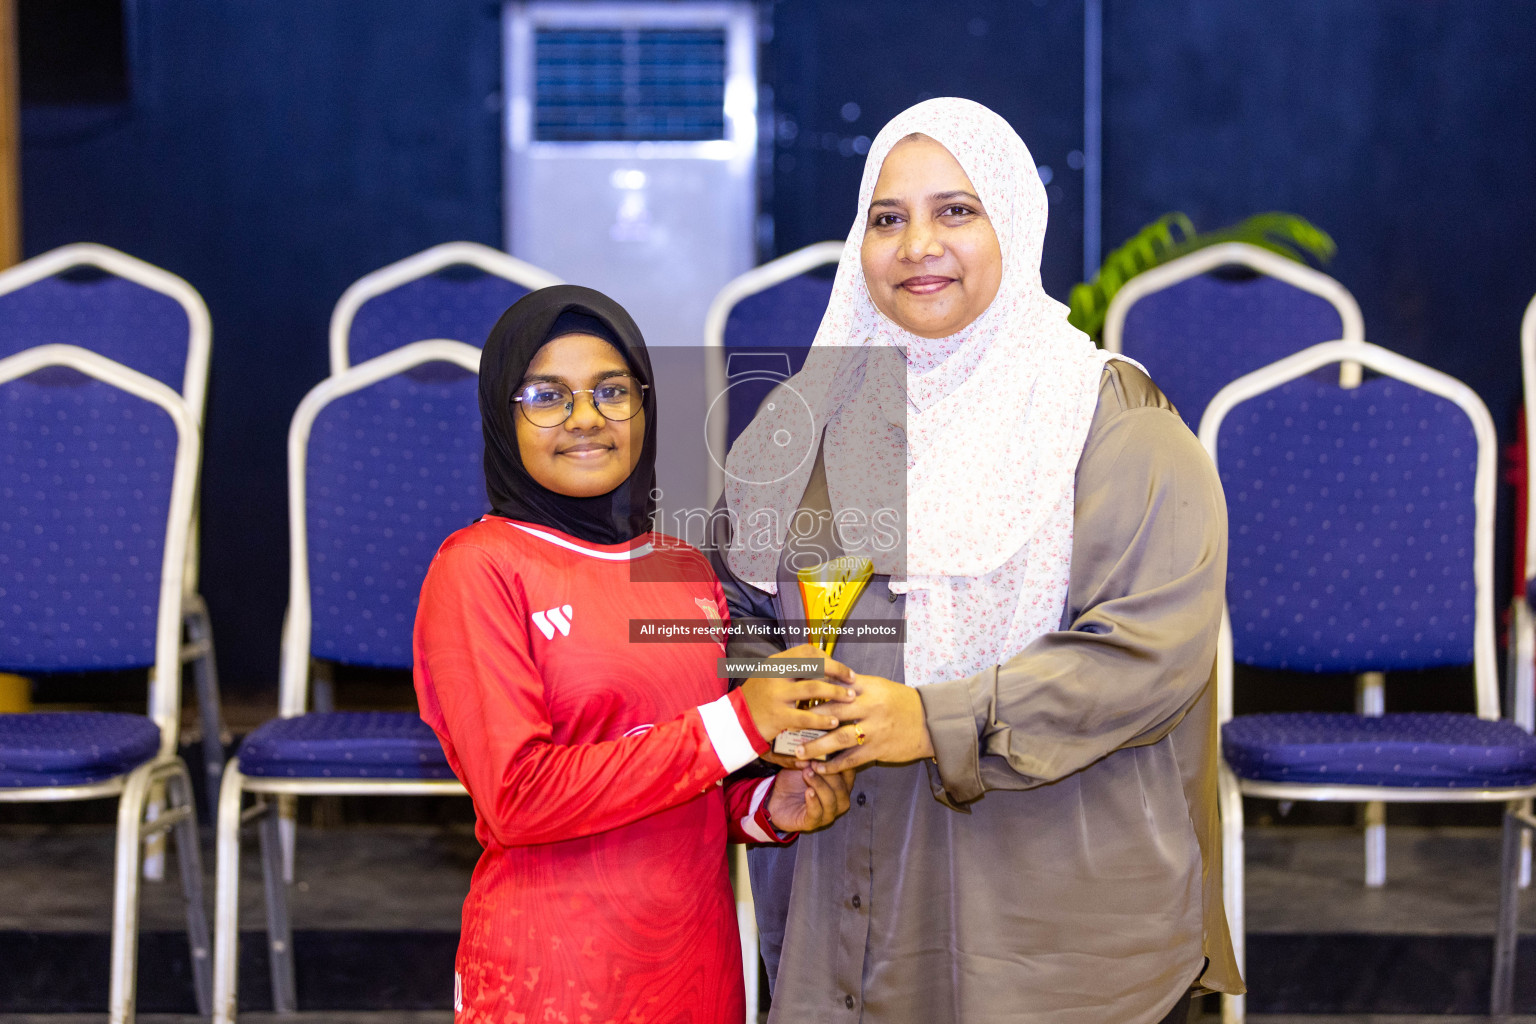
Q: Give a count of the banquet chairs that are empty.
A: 8